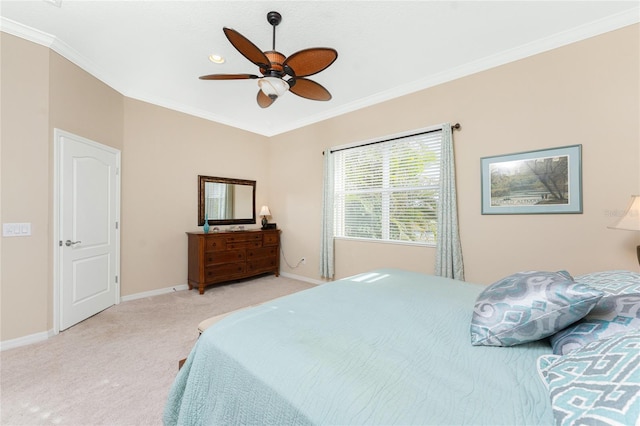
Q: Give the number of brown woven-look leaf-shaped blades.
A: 5